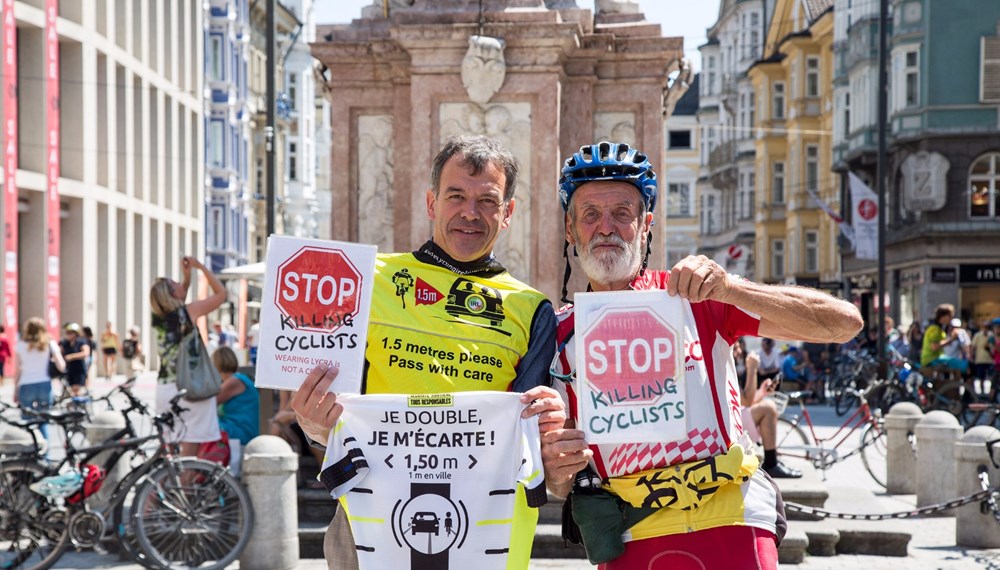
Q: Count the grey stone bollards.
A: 6